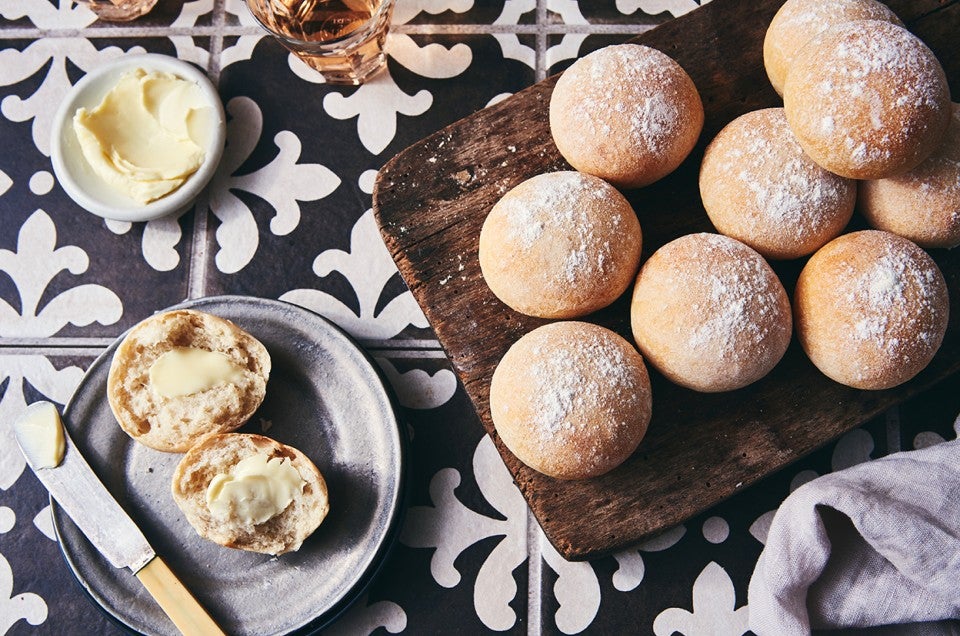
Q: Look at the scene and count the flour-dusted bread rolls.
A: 9